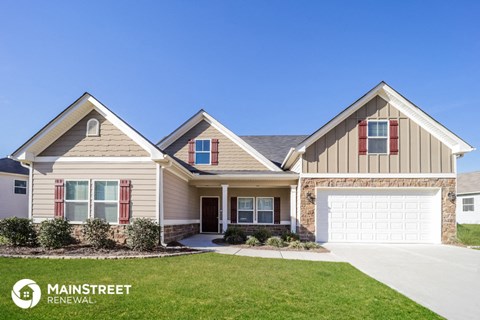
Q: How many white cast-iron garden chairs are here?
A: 0